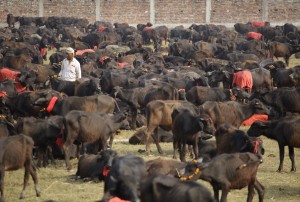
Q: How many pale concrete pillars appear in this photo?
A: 5